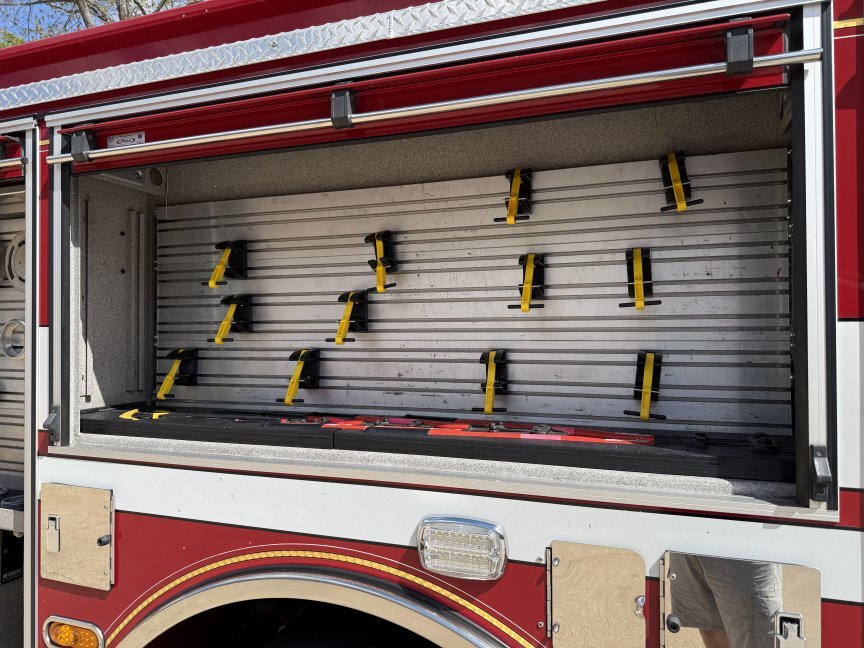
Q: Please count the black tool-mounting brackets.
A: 12